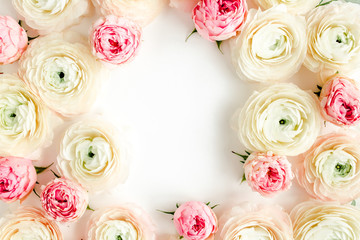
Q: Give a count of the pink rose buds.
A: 8